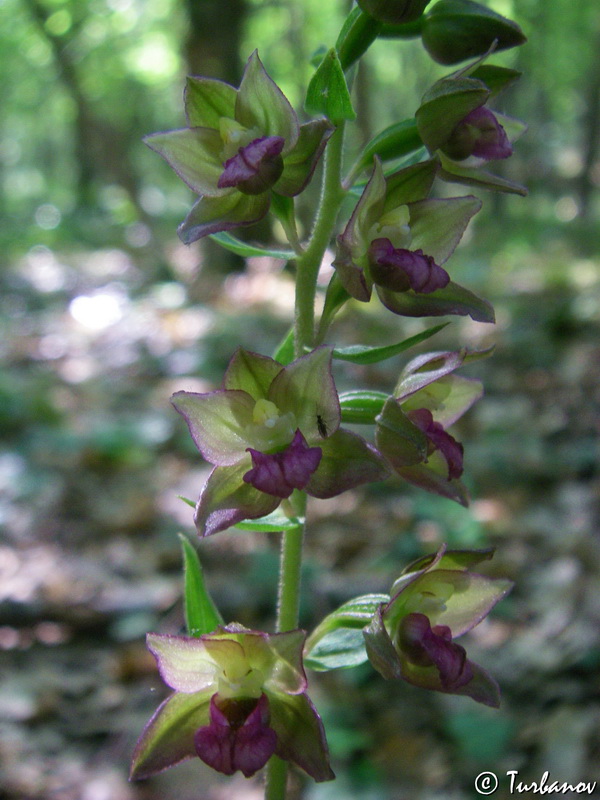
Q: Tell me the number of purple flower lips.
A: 7